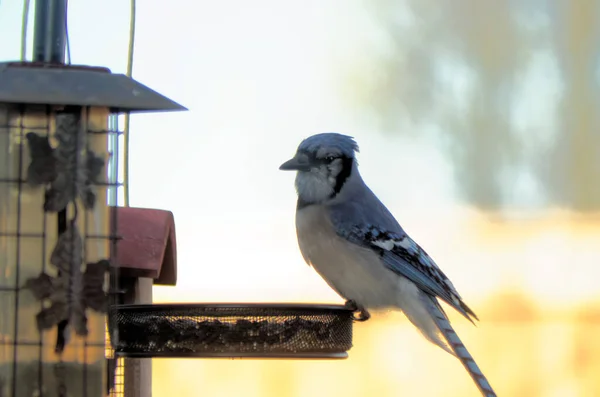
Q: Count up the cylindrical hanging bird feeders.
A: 1